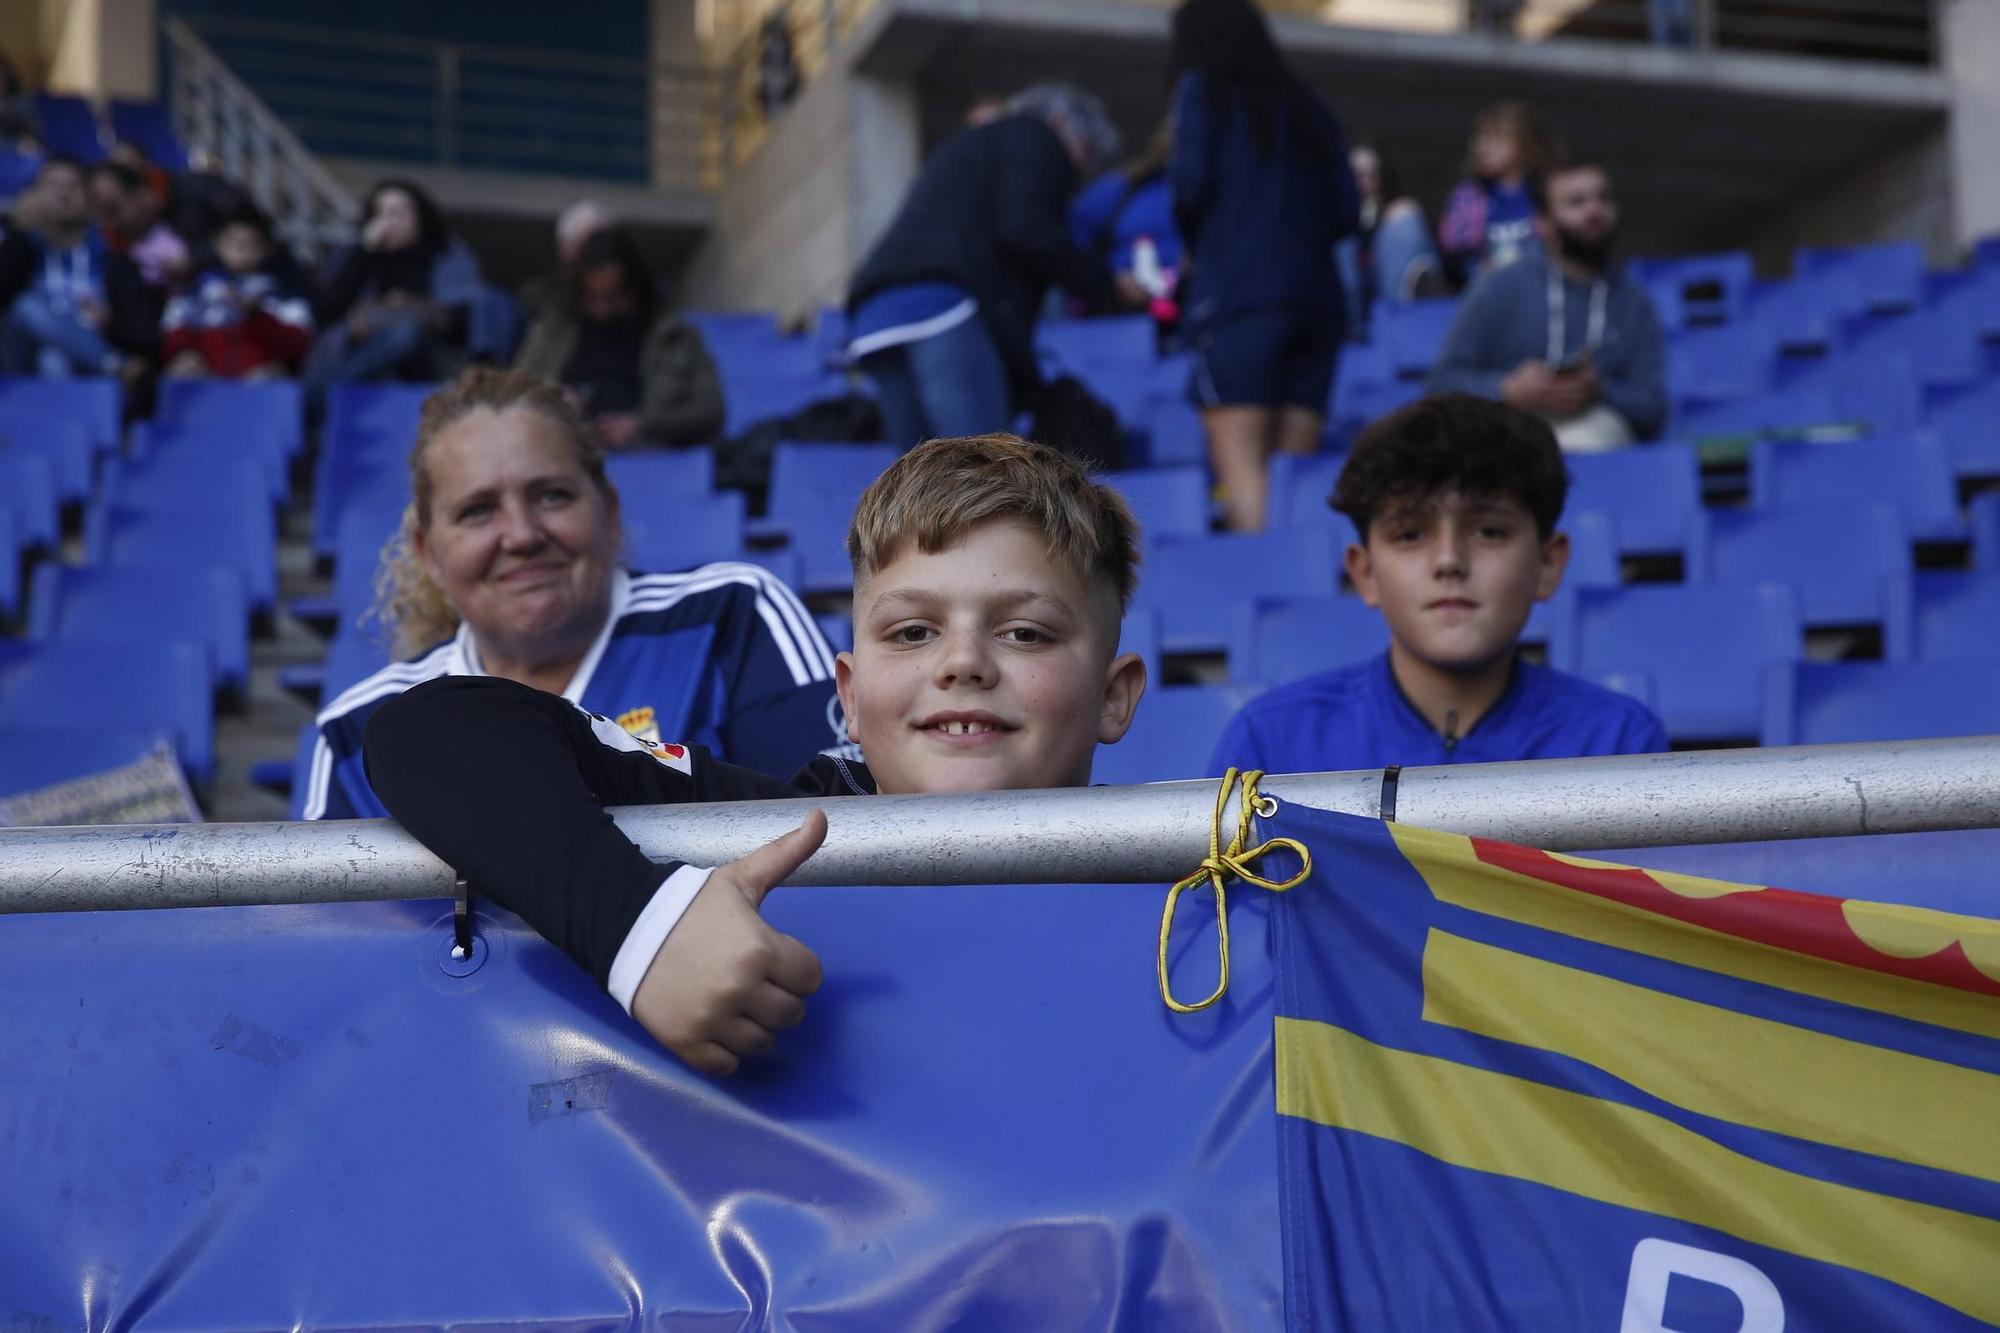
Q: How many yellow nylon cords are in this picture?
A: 1